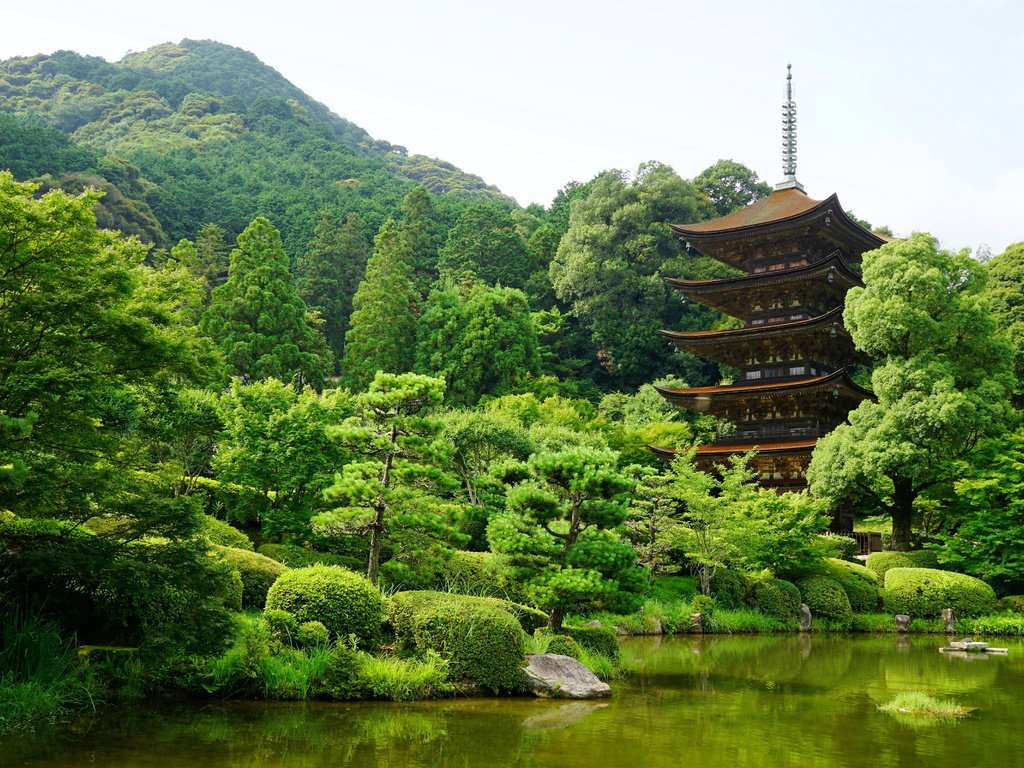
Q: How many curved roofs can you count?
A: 5